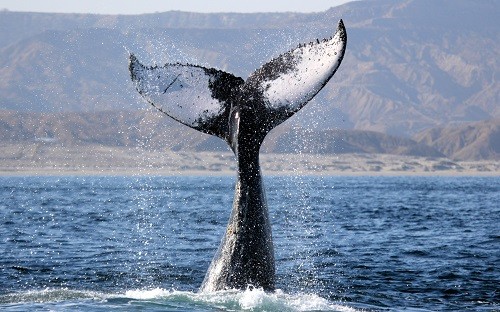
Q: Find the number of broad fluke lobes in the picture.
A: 2